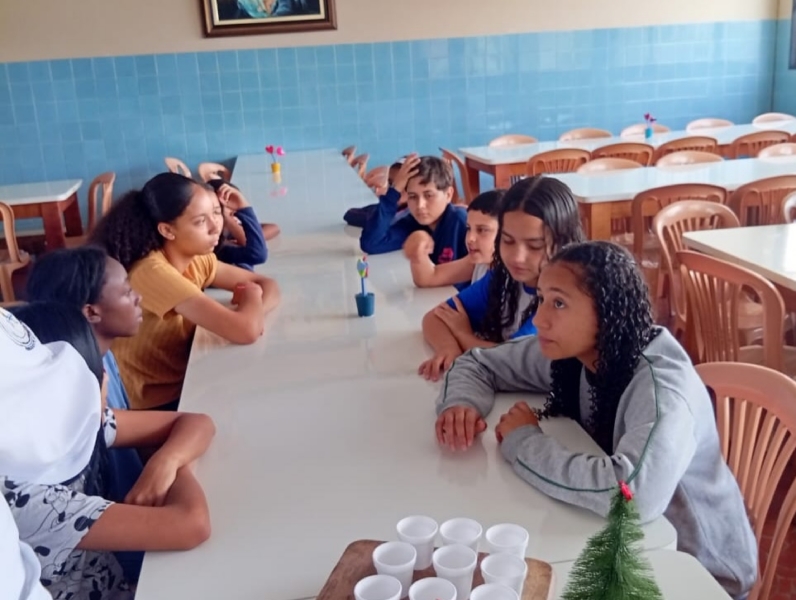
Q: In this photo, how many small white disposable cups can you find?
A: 9